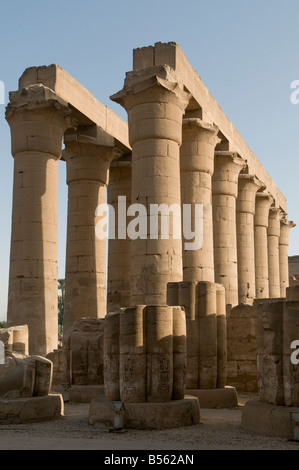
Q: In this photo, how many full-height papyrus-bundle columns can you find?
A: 10